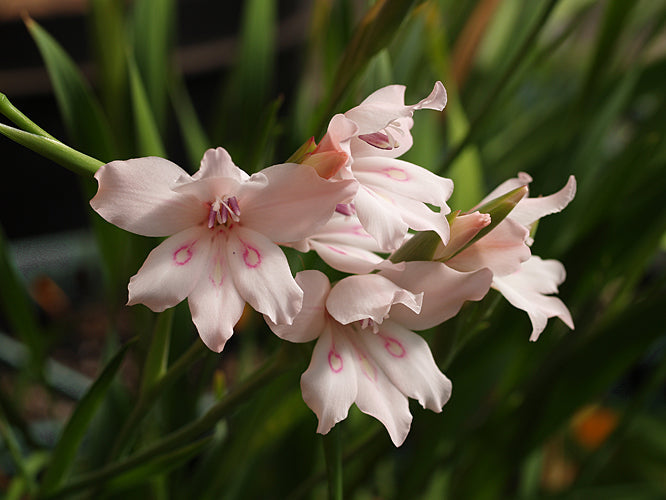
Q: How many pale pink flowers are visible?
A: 5